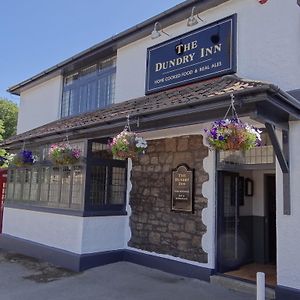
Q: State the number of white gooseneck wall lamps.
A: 2